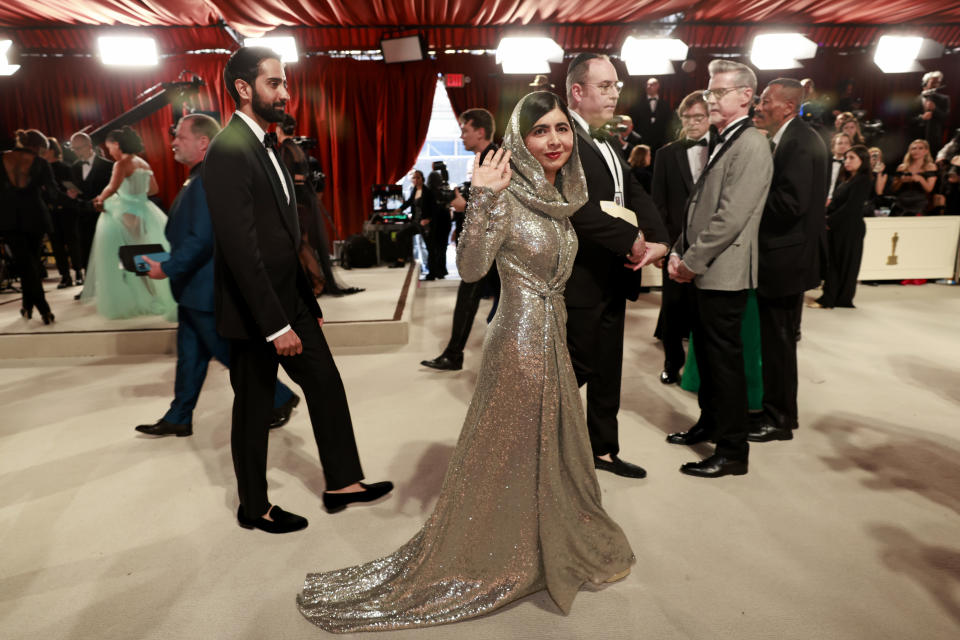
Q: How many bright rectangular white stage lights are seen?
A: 7